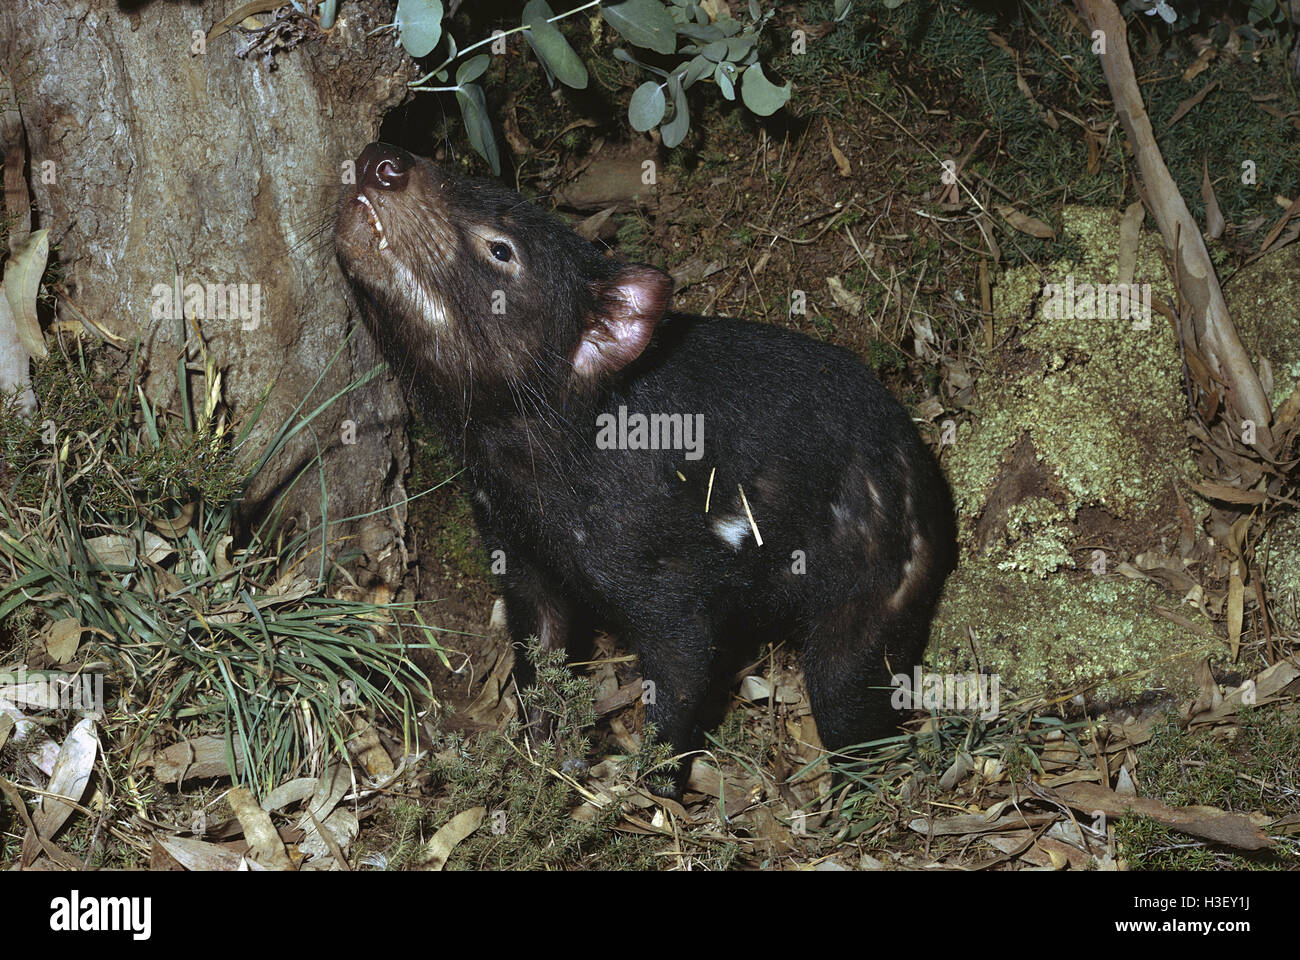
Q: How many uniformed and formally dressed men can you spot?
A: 0